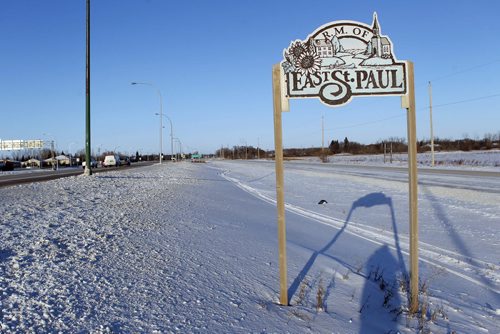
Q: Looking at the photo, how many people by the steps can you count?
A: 0